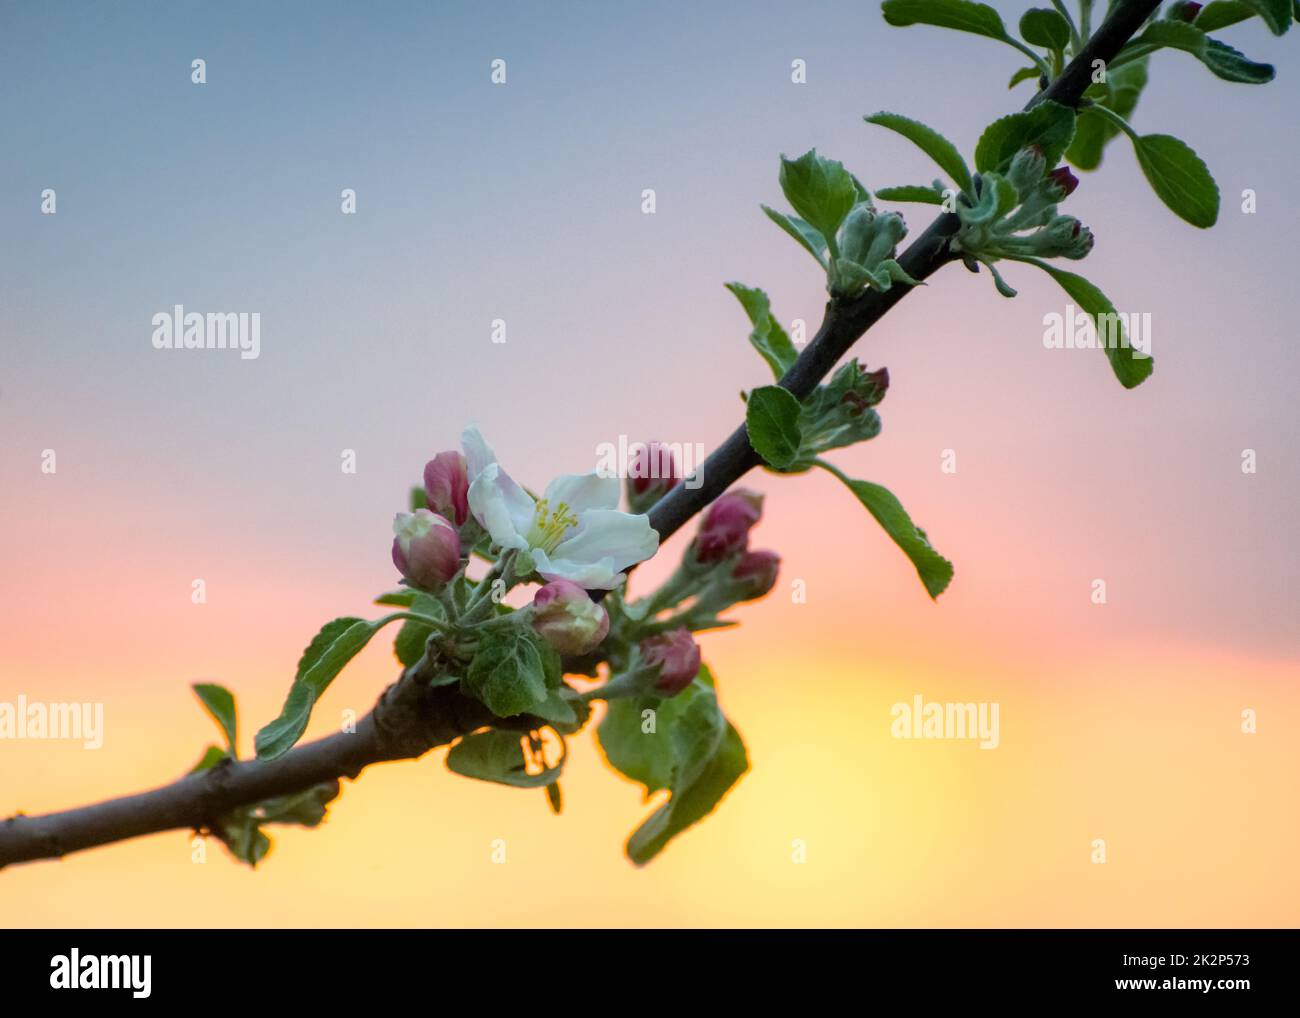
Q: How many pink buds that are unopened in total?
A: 7